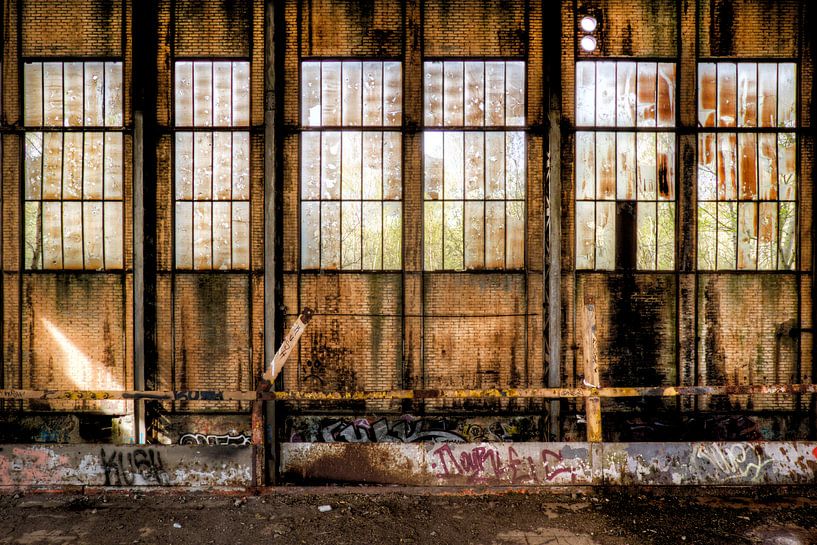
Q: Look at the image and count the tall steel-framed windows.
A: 6